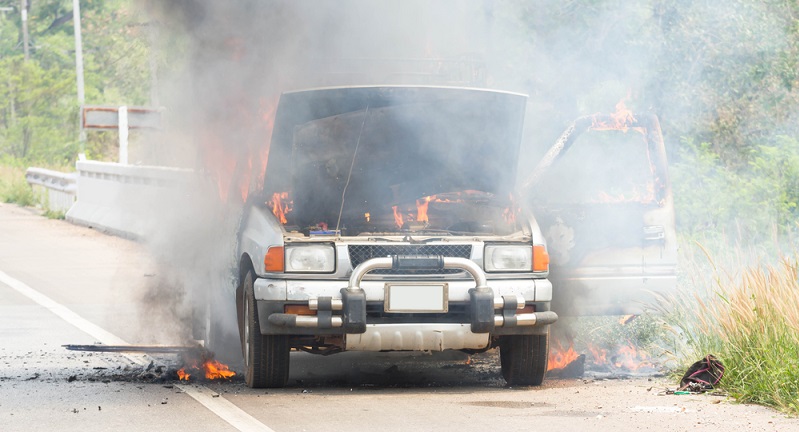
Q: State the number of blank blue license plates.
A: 0